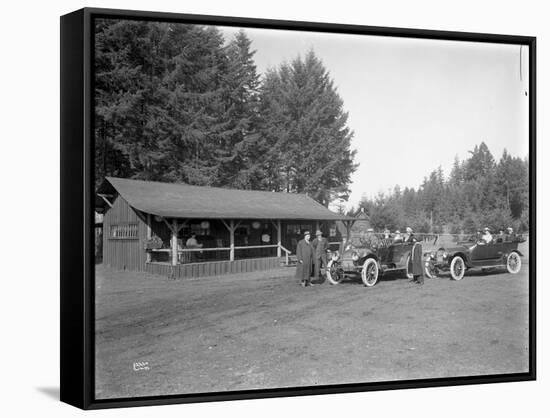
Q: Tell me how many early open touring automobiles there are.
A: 2